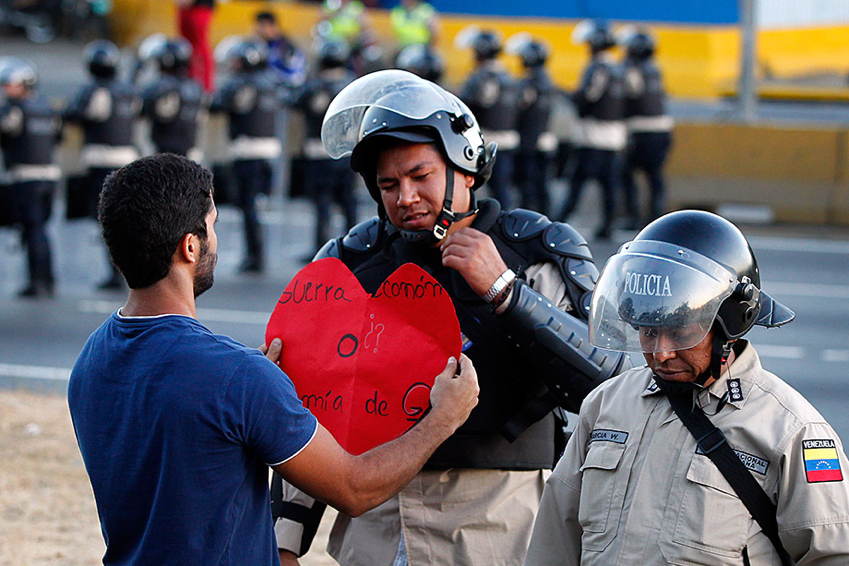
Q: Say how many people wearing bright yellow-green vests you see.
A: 2